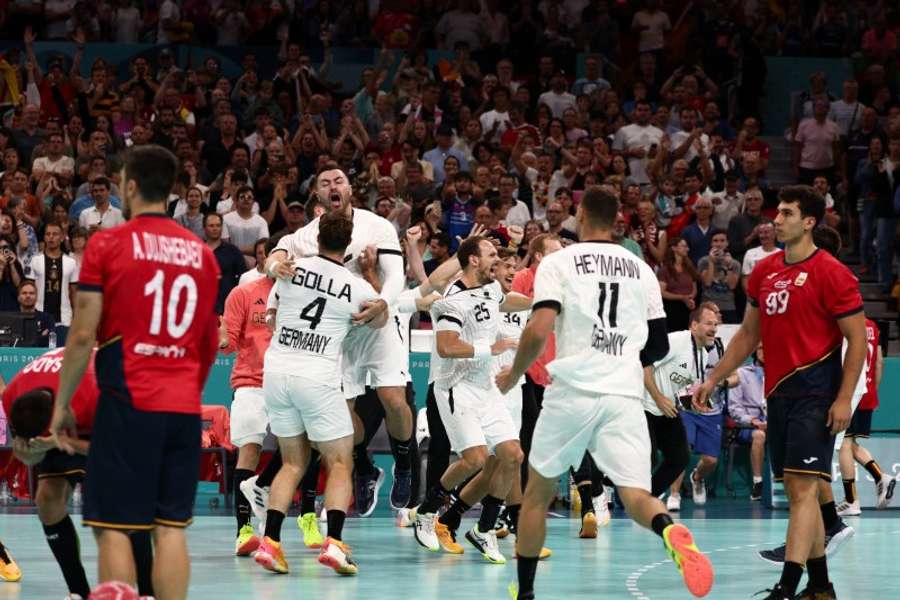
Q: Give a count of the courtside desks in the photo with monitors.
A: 1